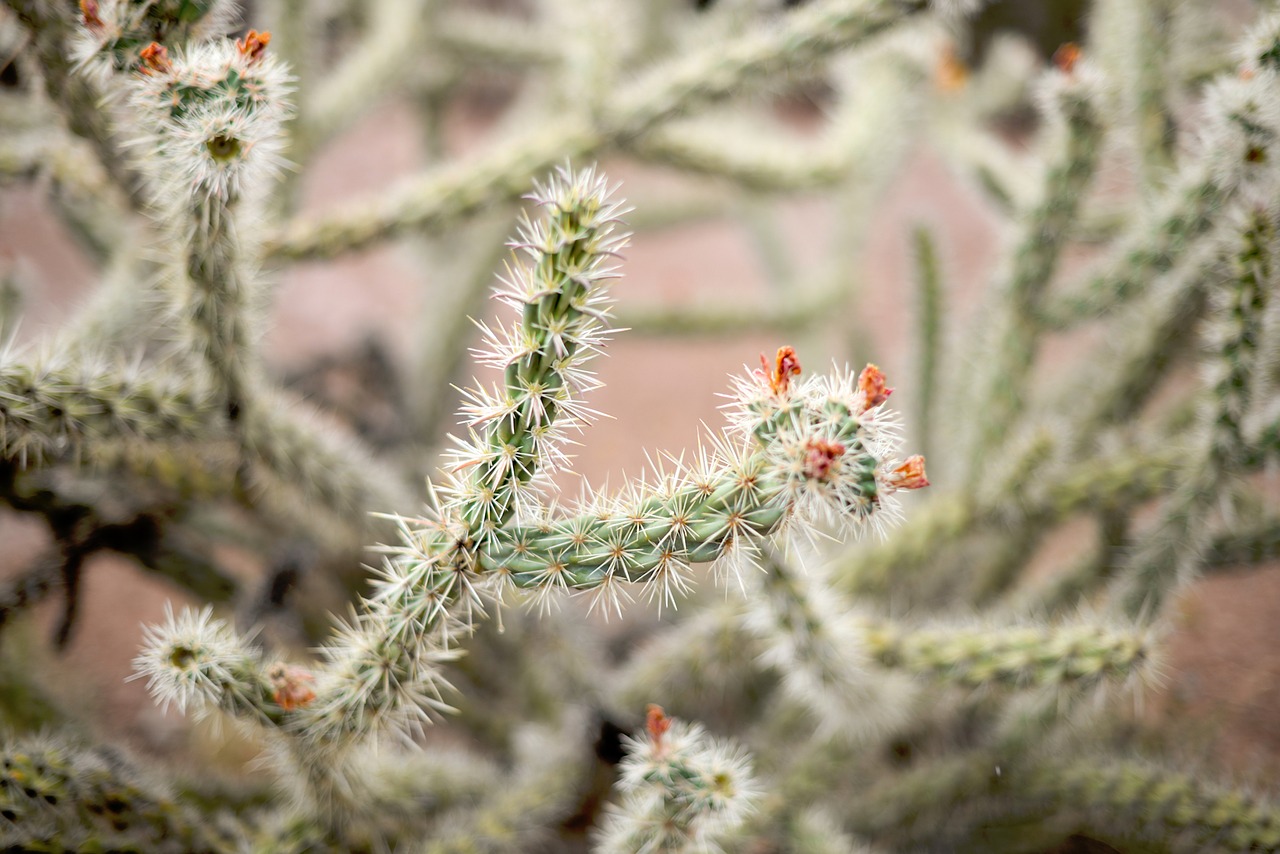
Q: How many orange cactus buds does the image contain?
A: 11